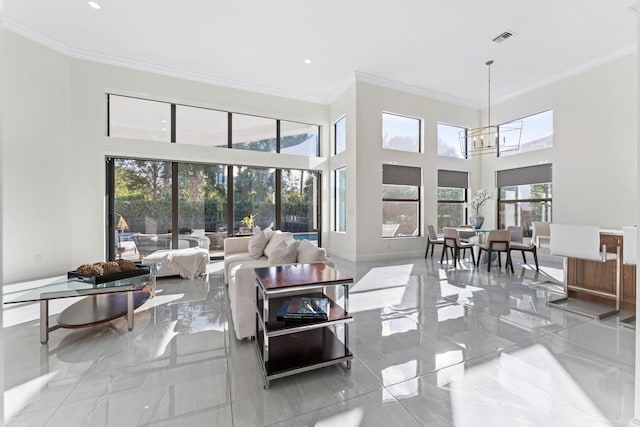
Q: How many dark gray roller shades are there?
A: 3